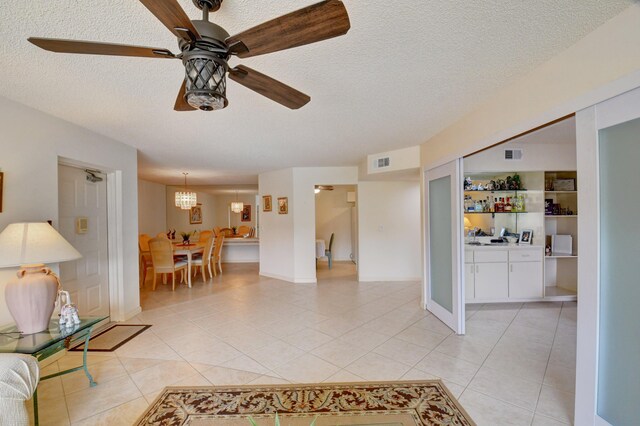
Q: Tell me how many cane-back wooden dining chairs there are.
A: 6